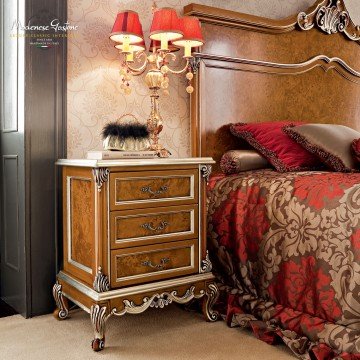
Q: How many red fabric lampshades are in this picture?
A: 5